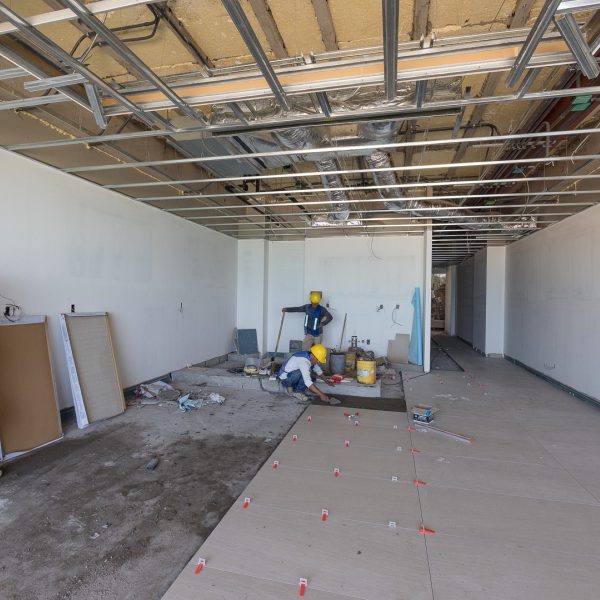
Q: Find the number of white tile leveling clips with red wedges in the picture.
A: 14